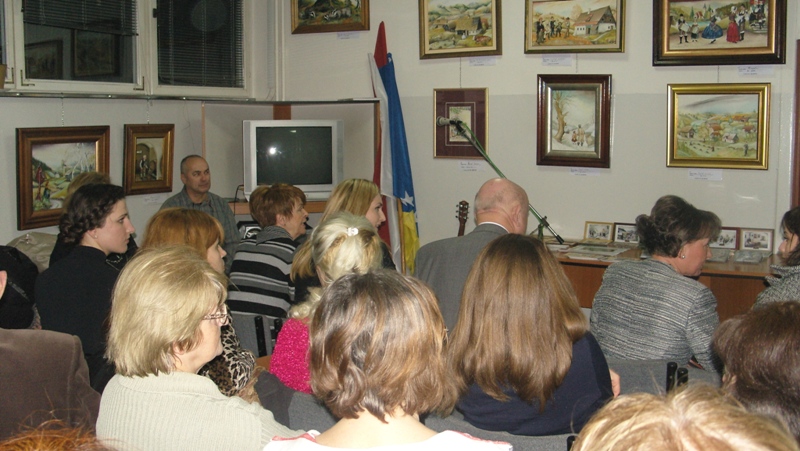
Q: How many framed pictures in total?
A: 13